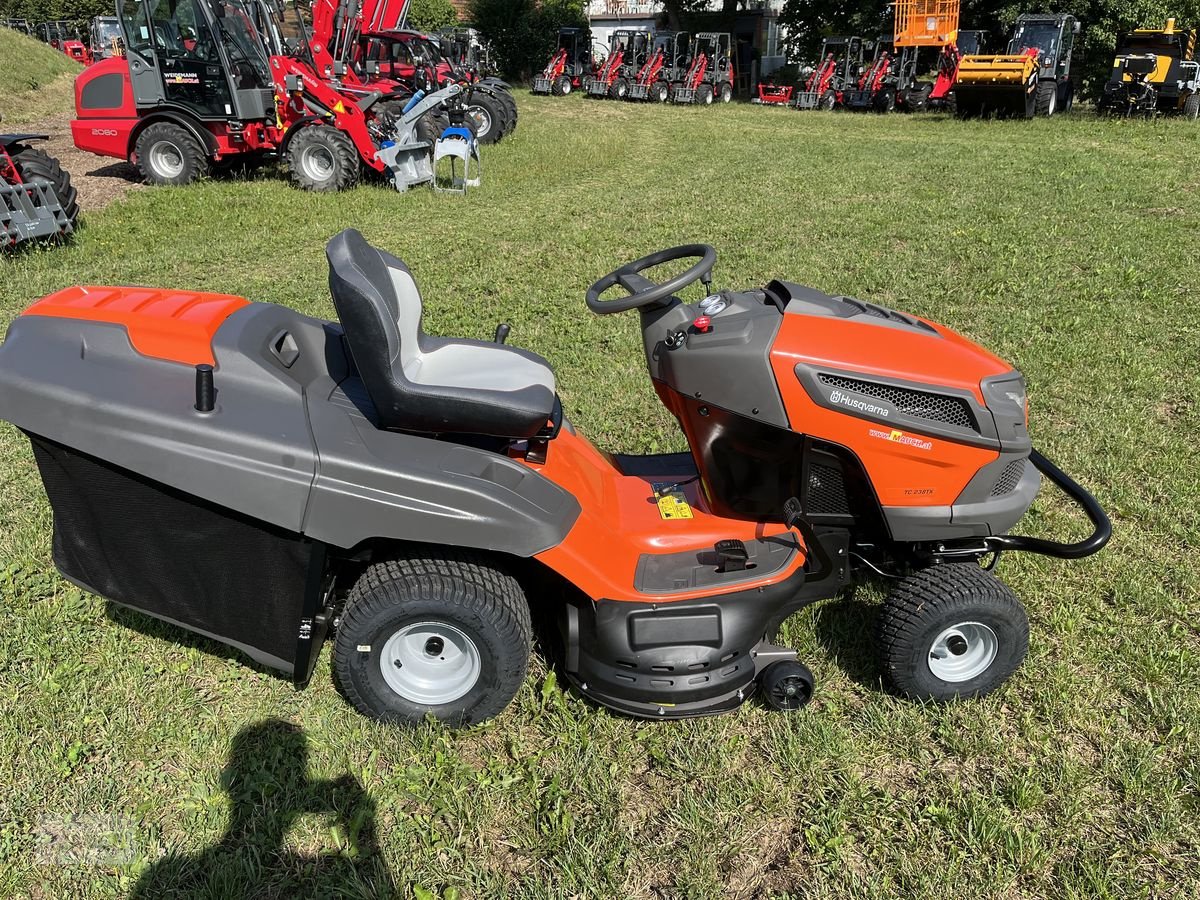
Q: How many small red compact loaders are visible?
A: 6